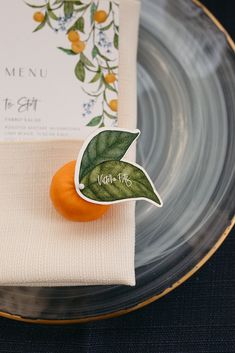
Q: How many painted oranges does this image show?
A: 6